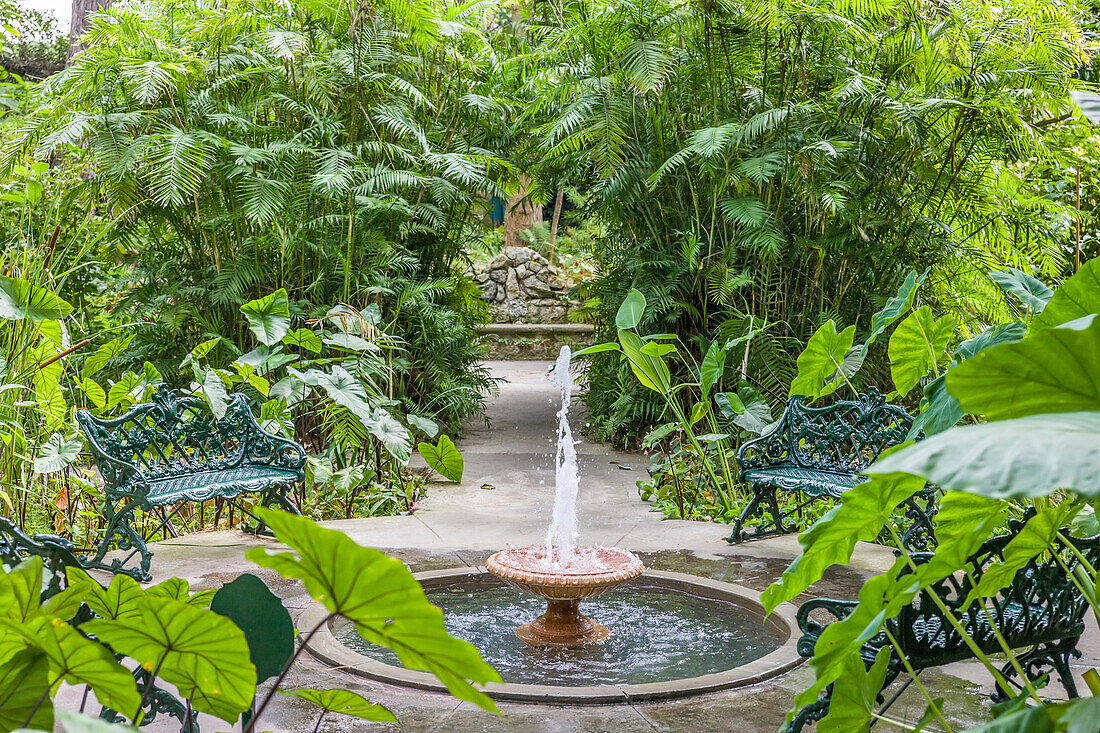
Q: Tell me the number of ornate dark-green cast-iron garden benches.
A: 4